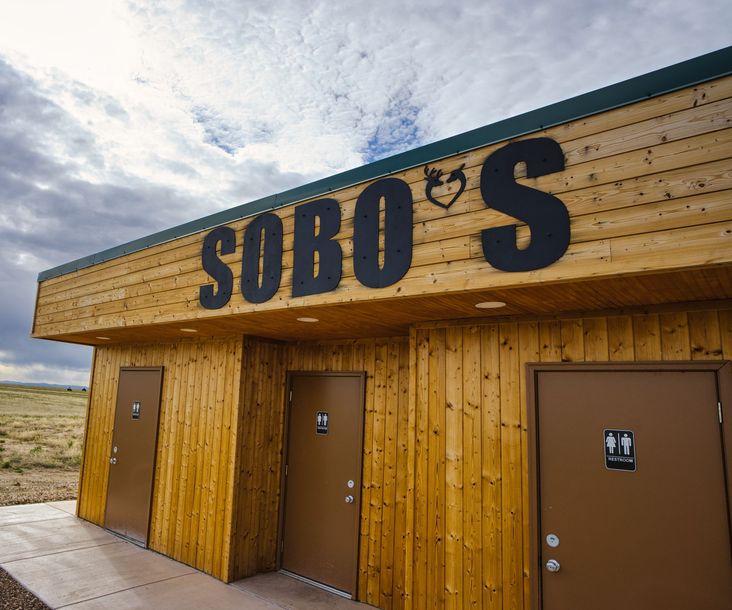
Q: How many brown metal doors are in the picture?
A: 3